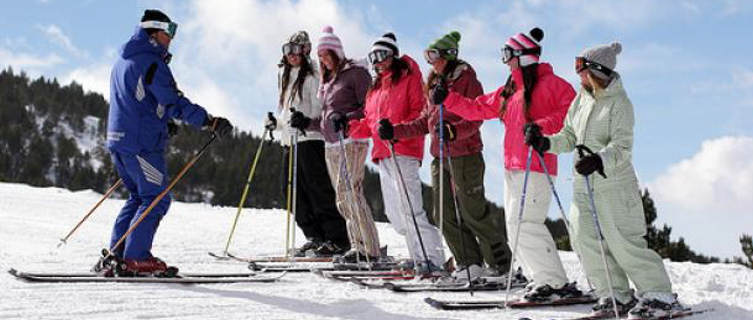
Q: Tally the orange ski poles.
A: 2